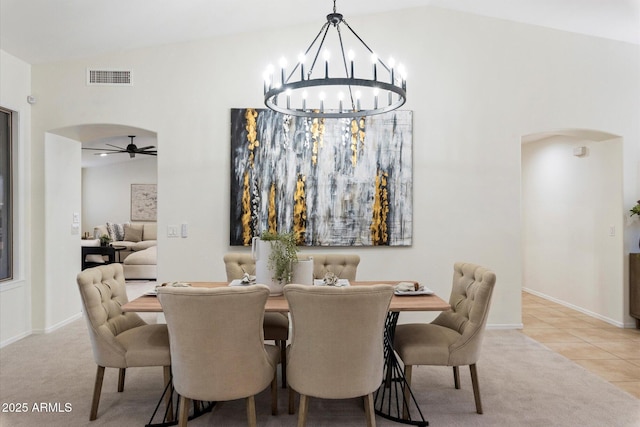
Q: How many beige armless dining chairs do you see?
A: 6